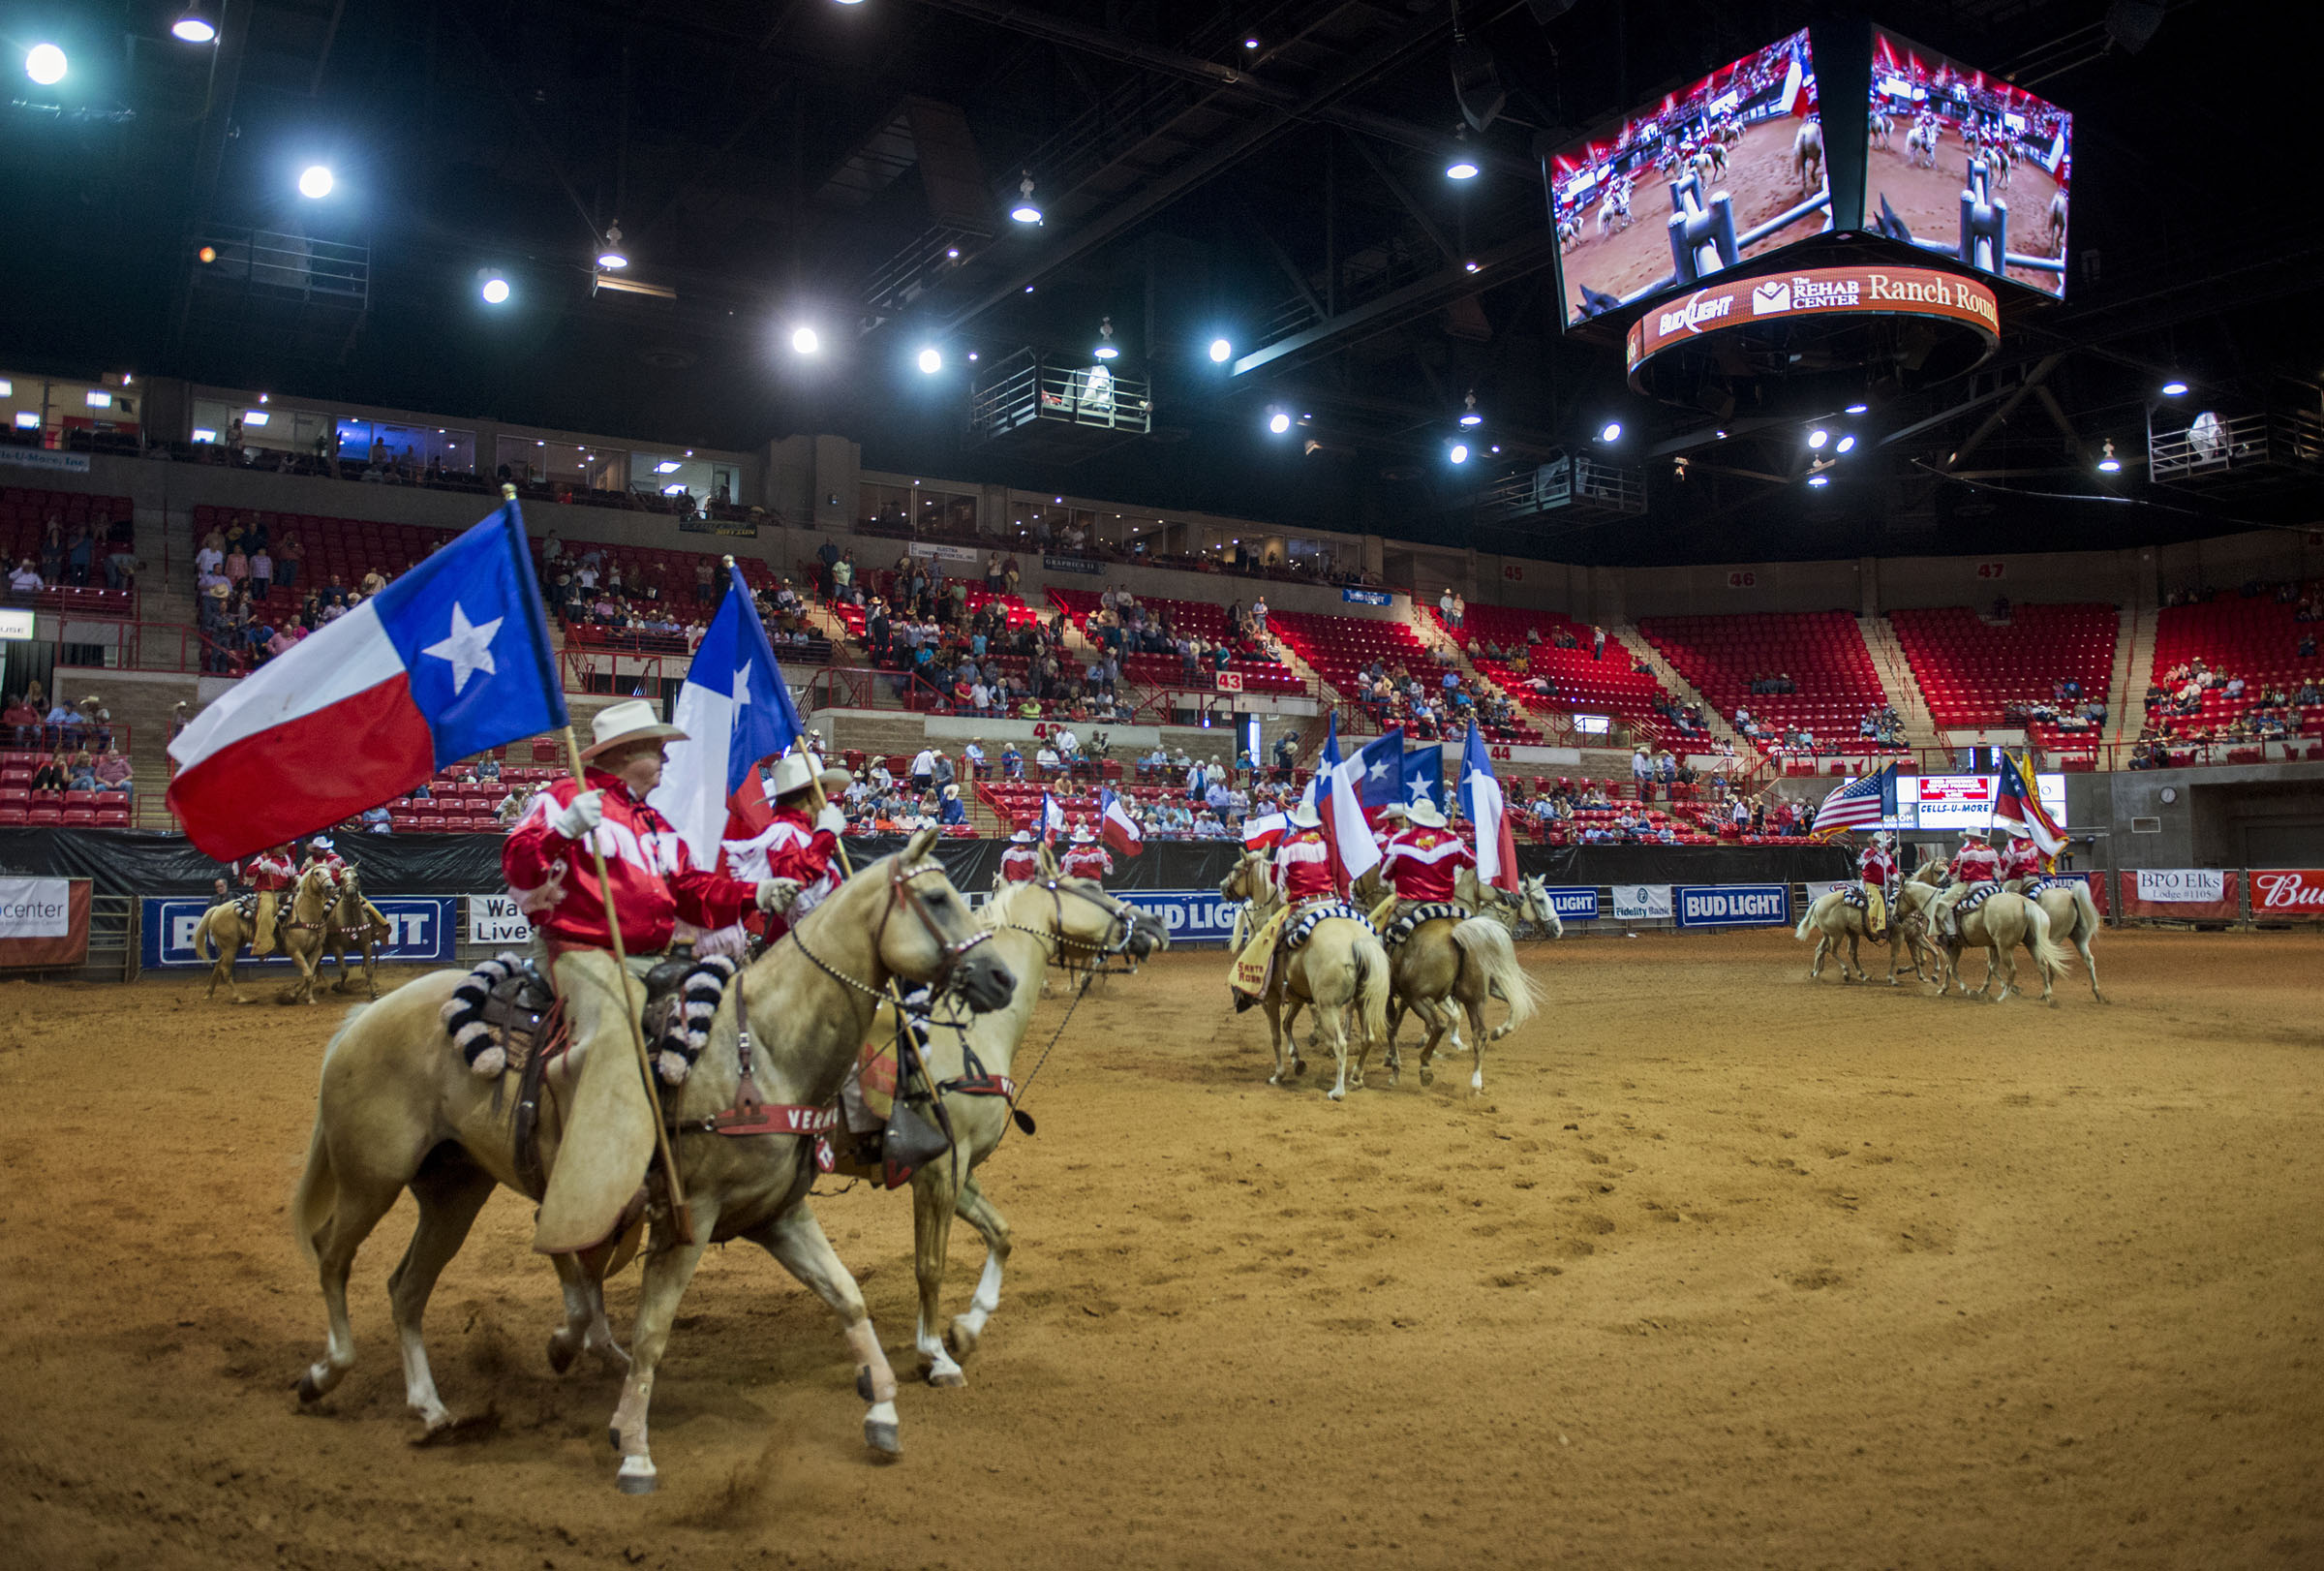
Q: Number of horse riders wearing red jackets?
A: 12